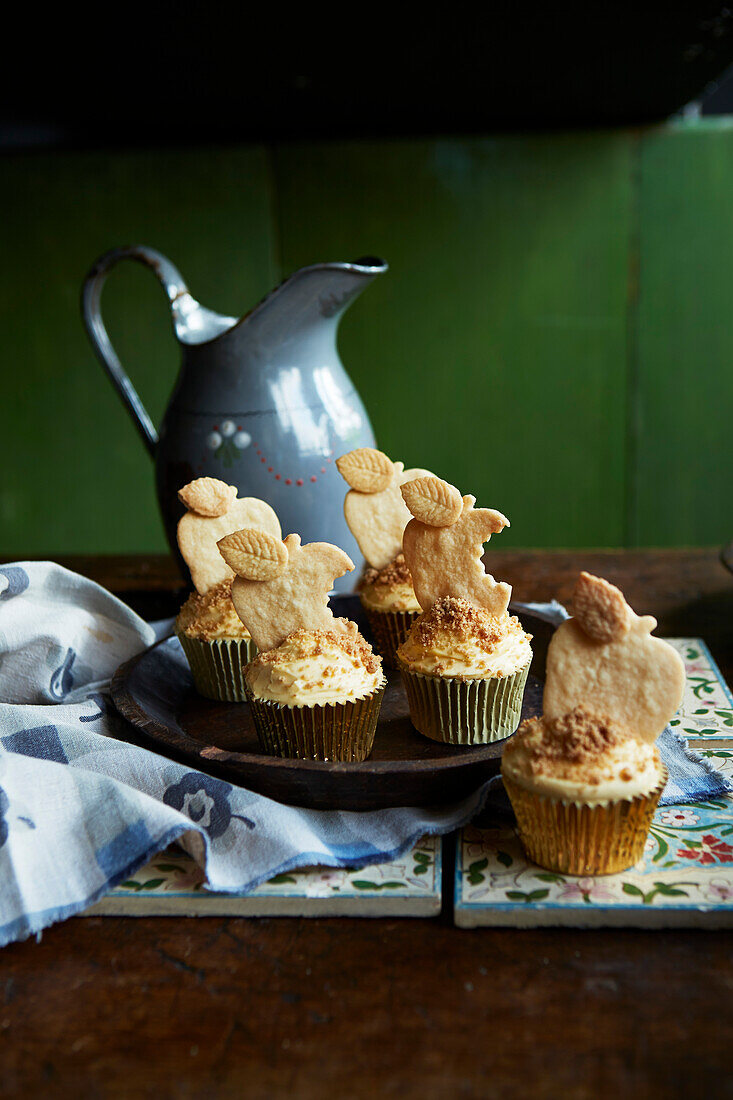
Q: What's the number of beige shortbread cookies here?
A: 5